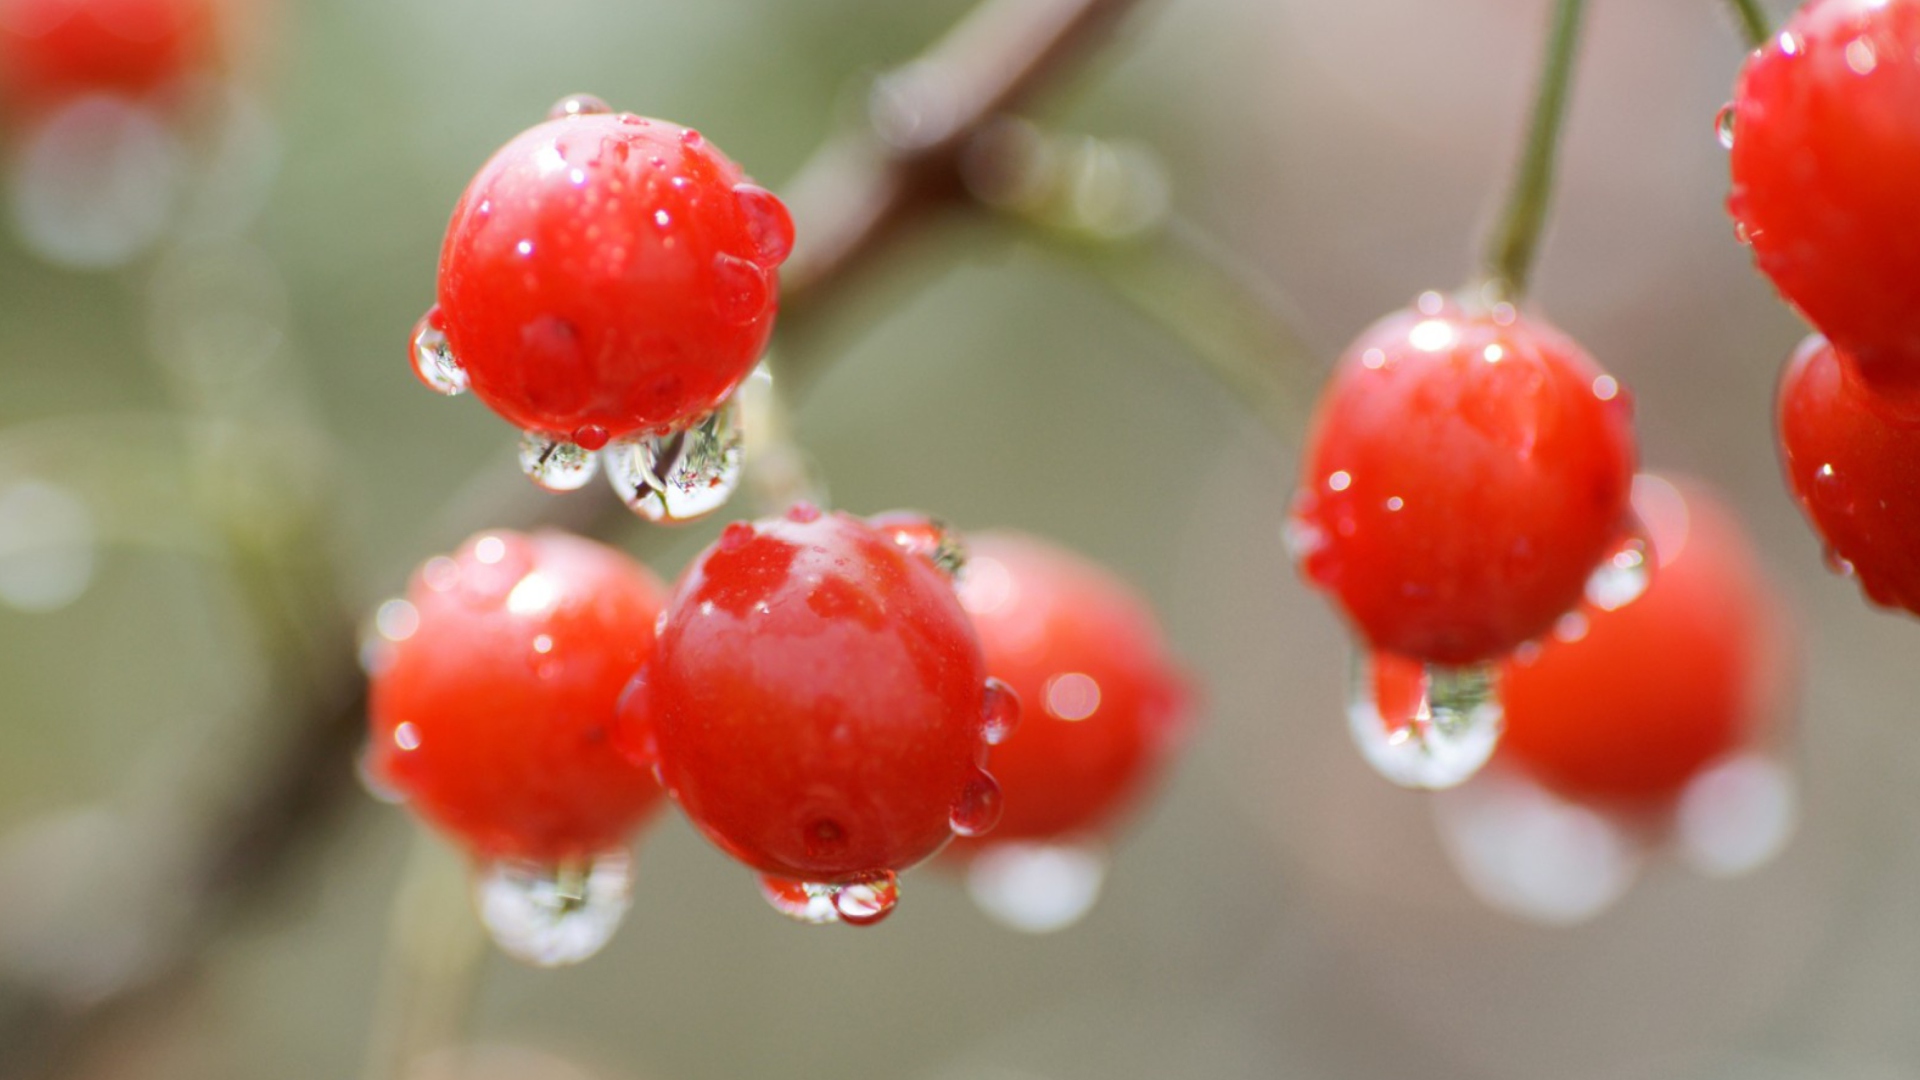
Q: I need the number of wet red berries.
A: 9